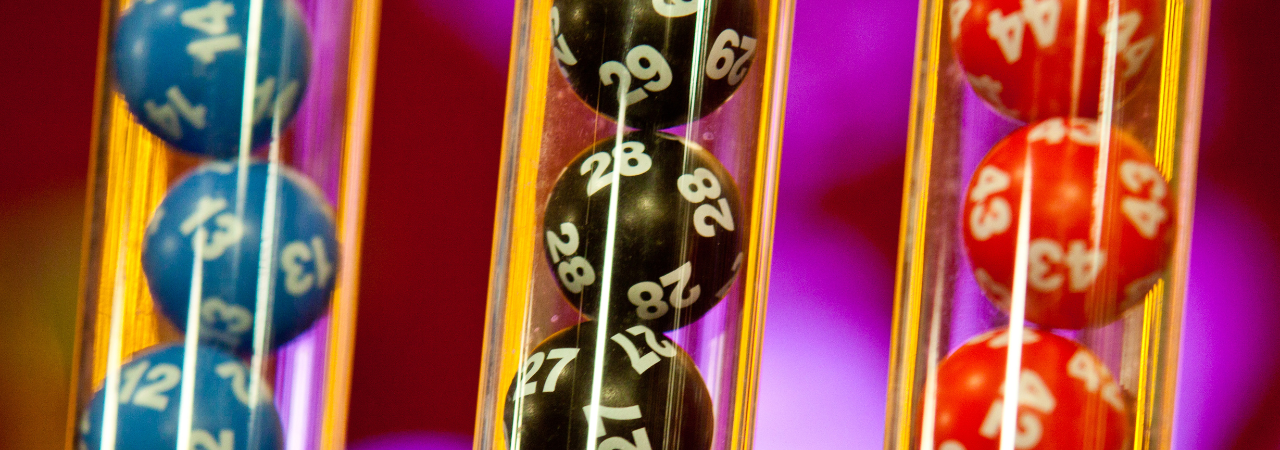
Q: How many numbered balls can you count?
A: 9